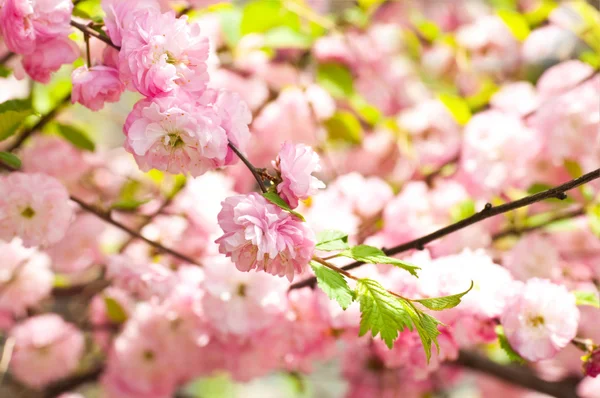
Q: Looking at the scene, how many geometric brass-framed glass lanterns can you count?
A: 0